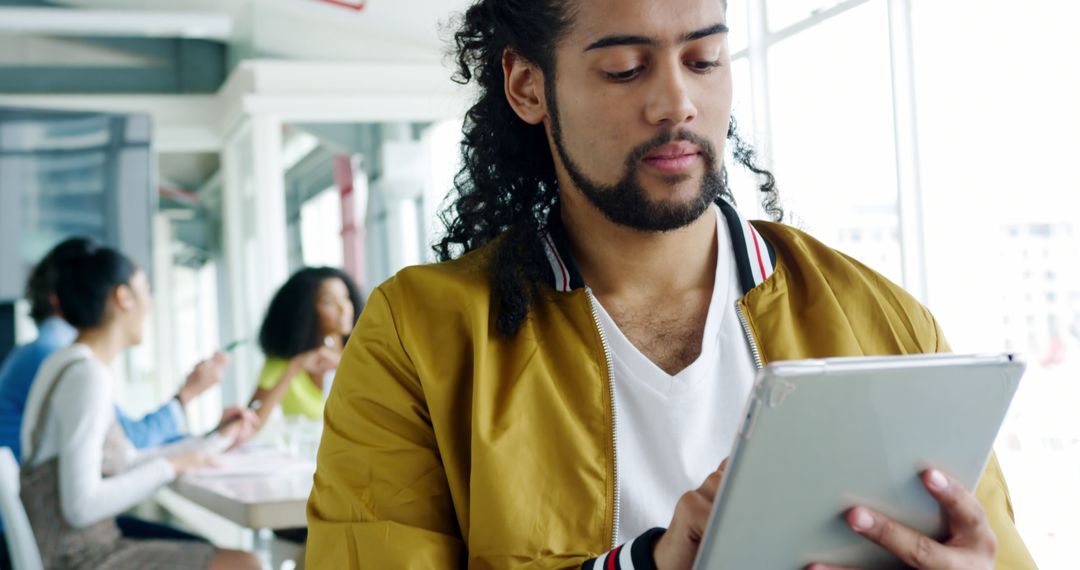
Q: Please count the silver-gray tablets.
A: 1